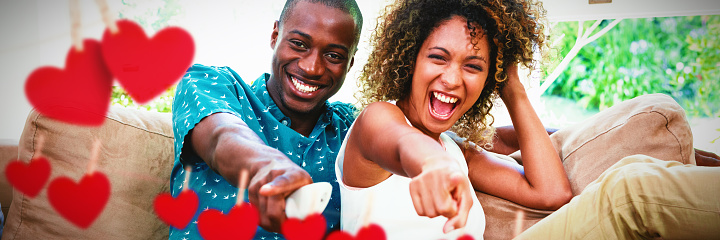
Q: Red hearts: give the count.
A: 9